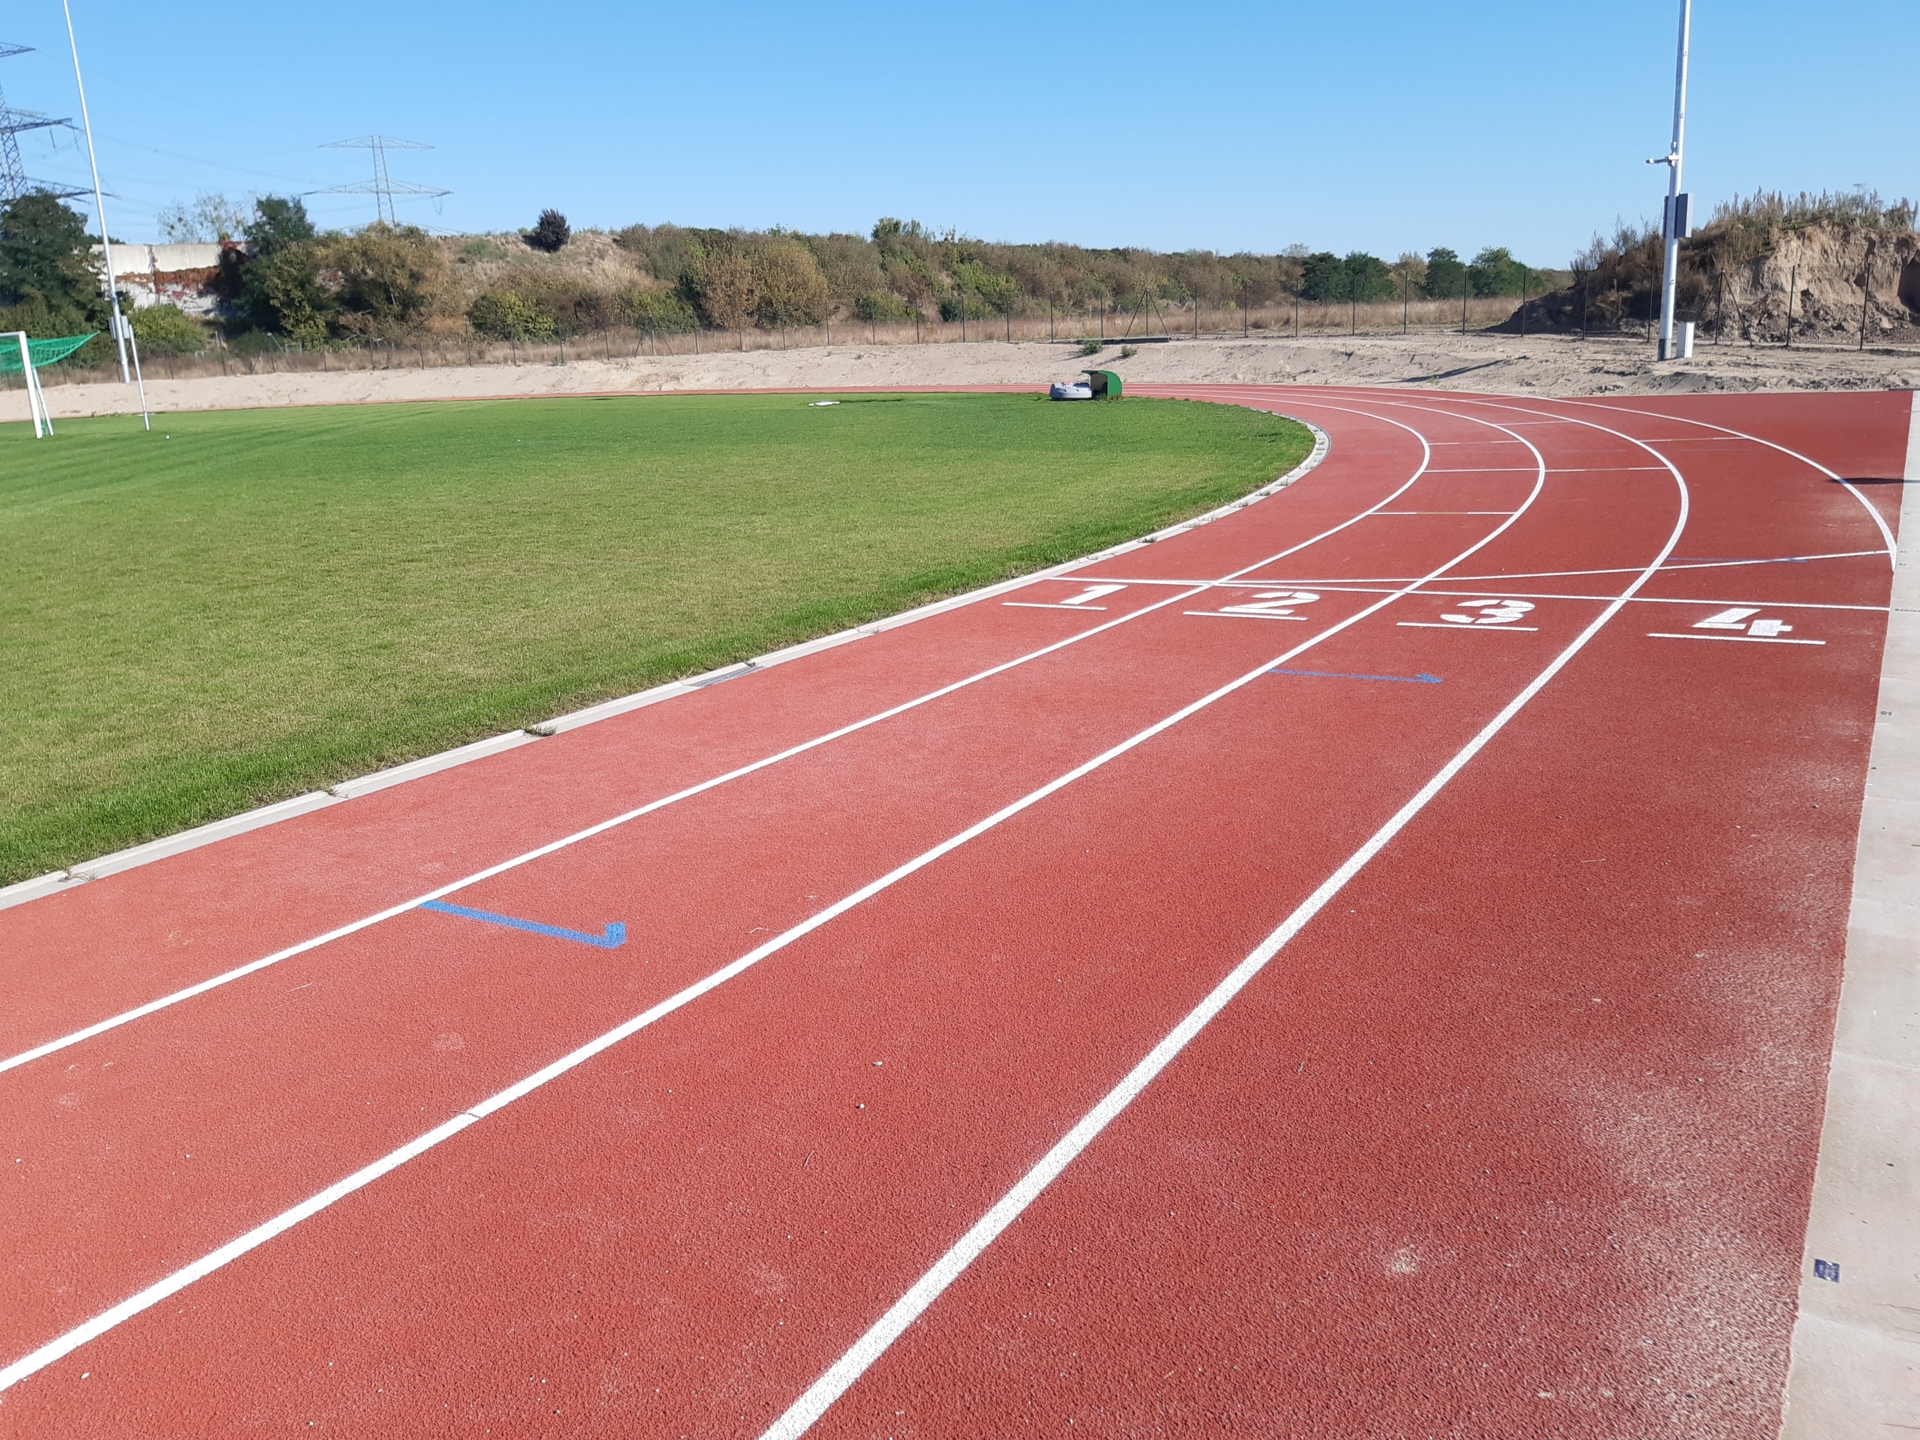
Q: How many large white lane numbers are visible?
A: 4